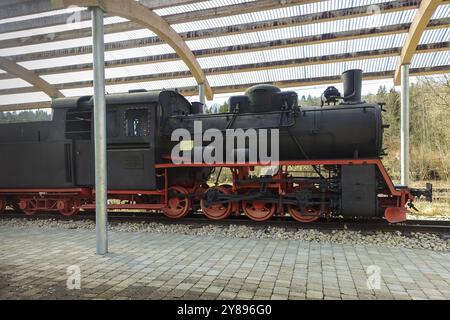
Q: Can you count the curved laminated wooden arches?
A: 3